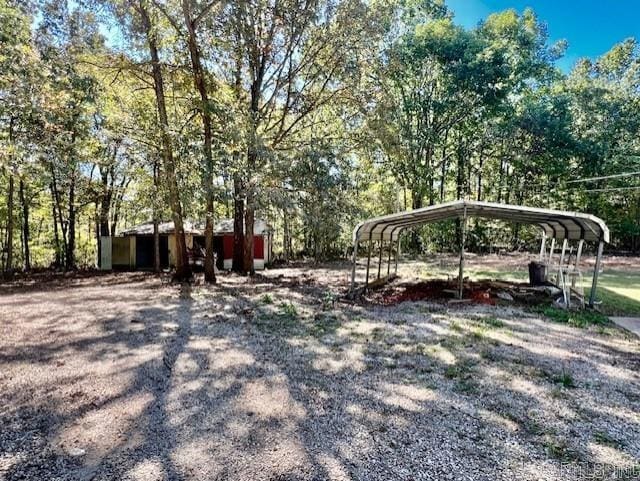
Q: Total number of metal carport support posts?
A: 11